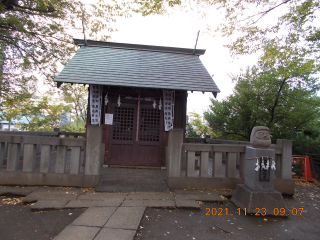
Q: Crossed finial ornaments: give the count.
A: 2